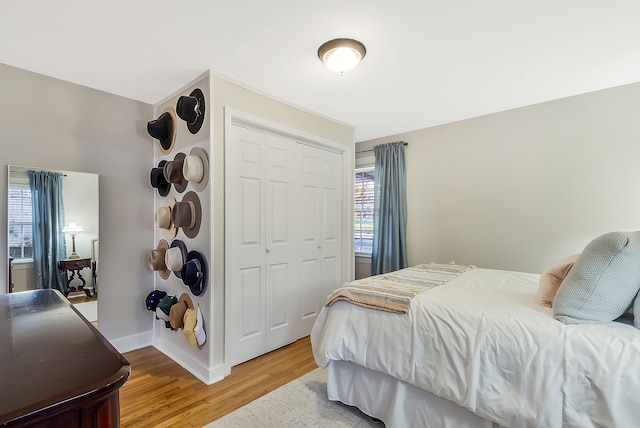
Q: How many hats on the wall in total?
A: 15